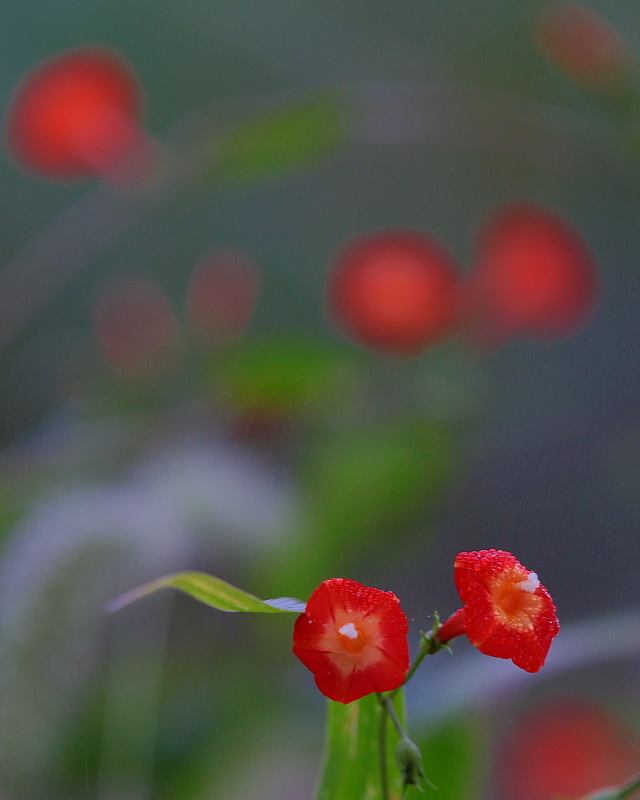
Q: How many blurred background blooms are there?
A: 7